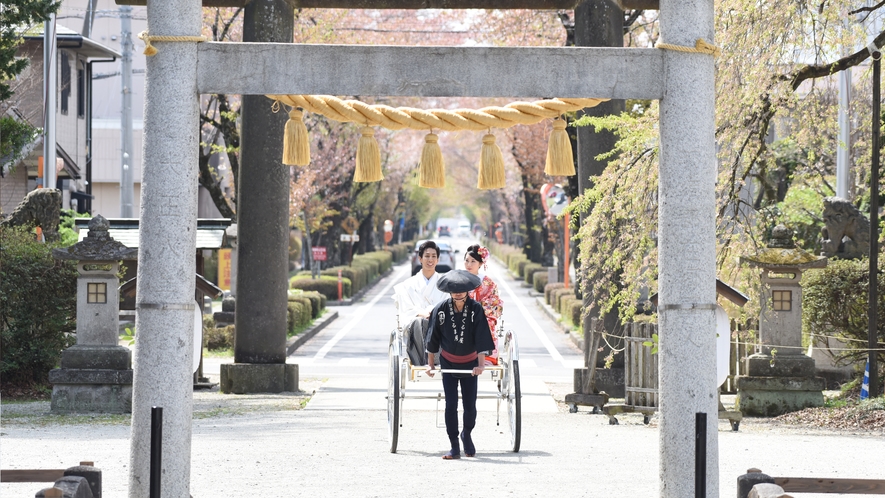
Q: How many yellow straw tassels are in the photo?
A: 5